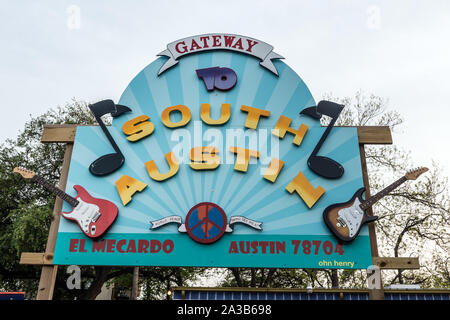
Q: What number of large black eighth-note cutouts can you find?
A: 2